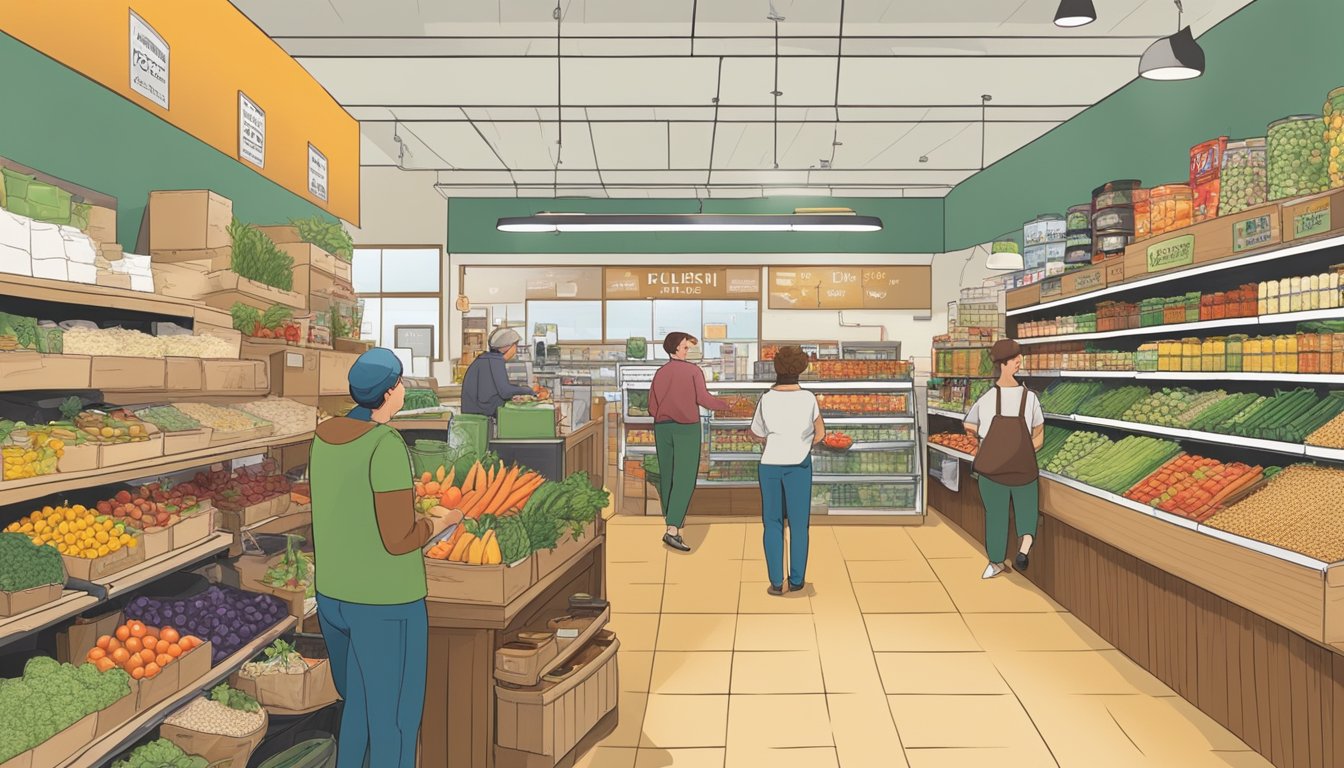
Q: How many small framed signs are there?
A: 3